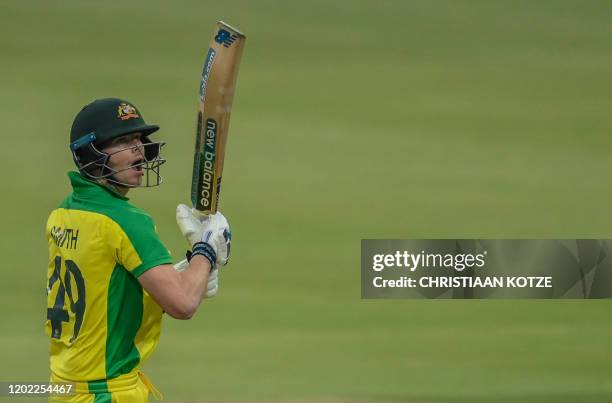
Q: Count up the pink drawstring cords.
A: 0